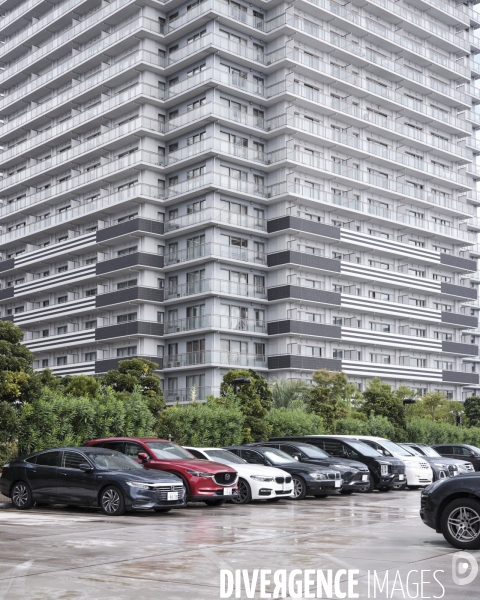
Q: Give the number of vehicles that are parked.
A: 11